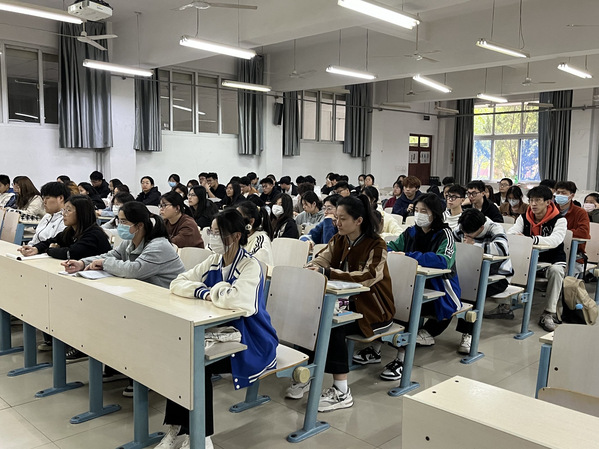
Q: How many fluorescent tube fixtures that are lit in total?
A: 10